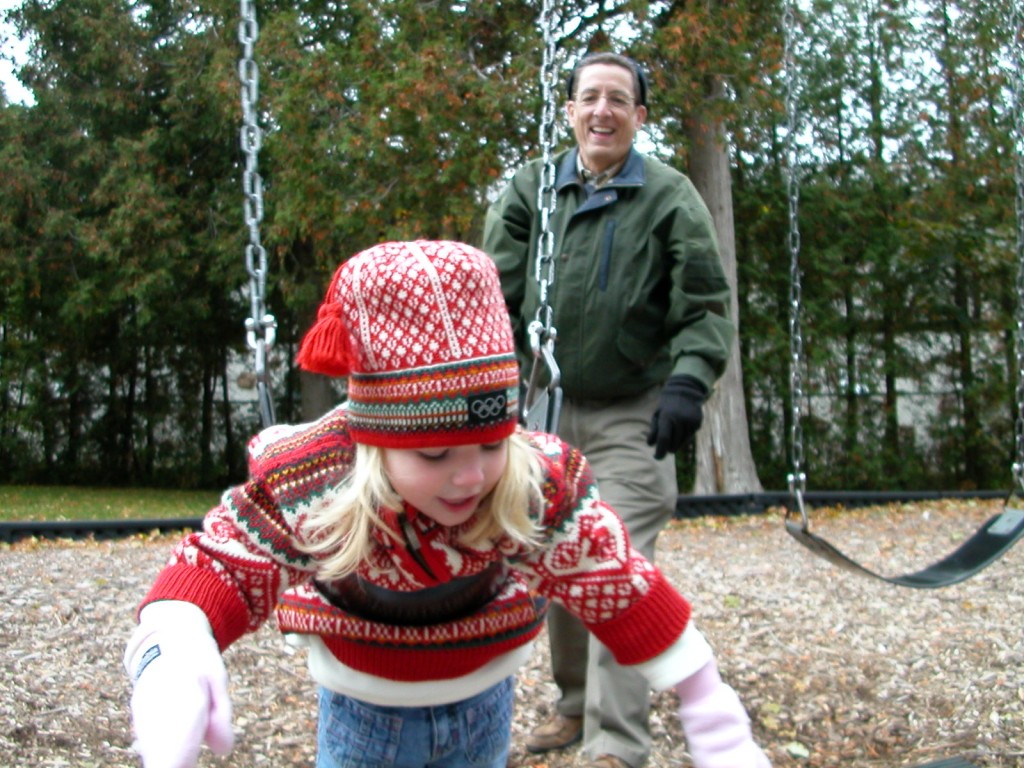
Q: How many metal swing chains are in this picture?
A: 4